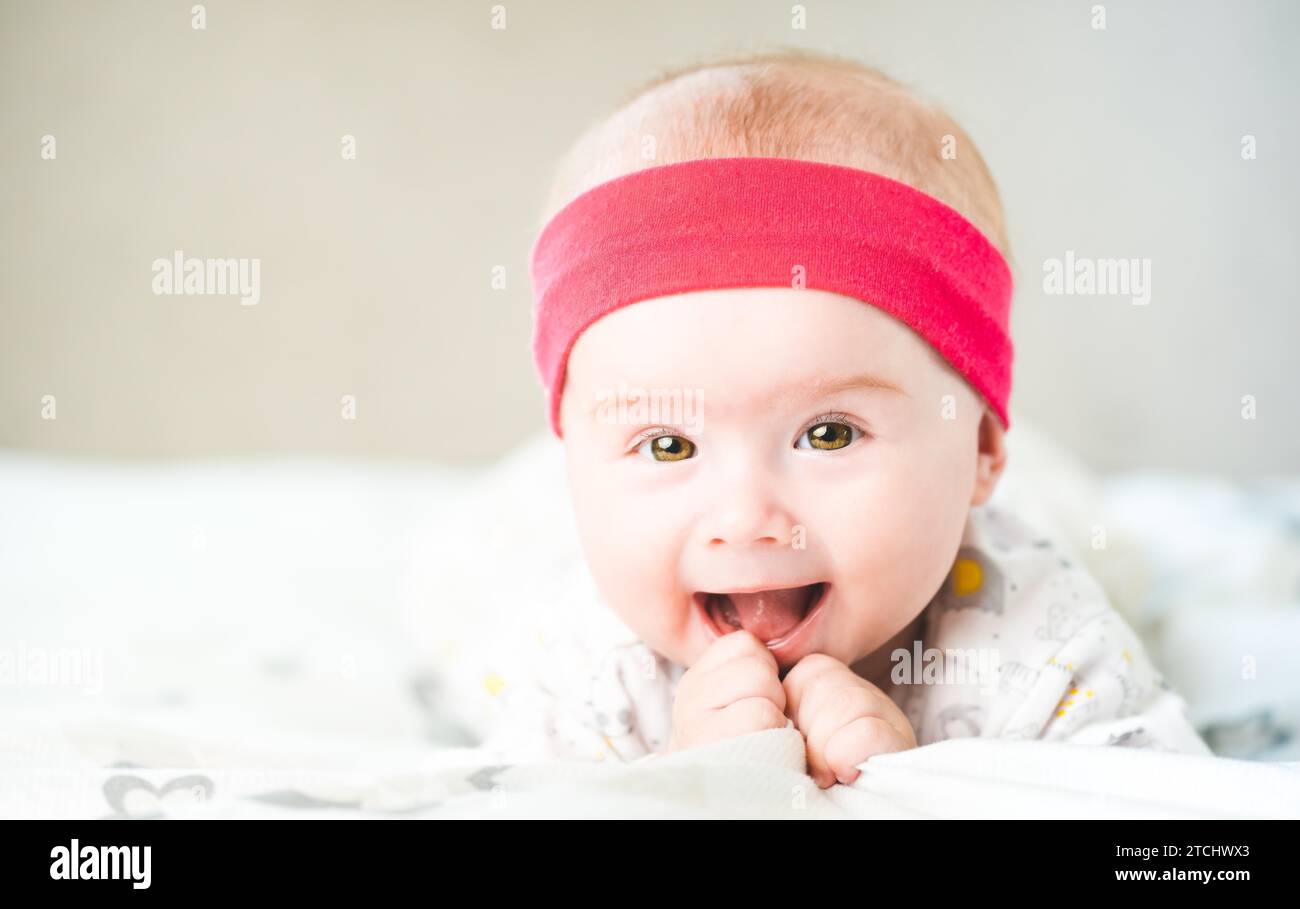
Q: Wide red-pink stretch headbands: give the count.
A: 1